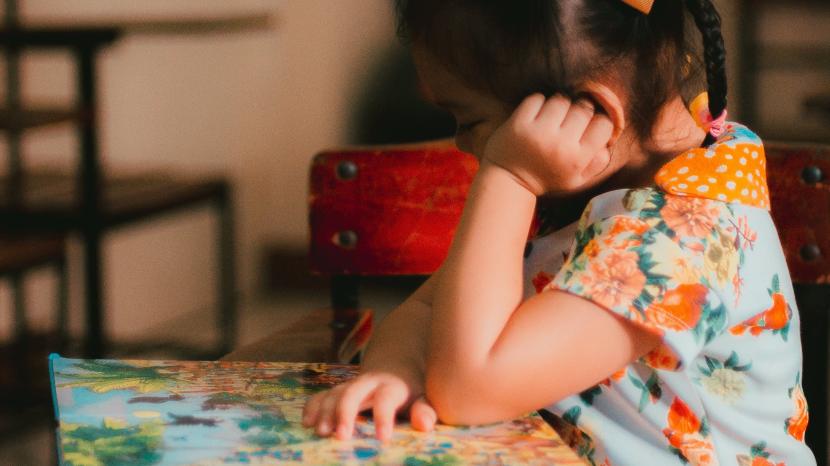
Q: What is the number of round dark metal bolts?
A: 4